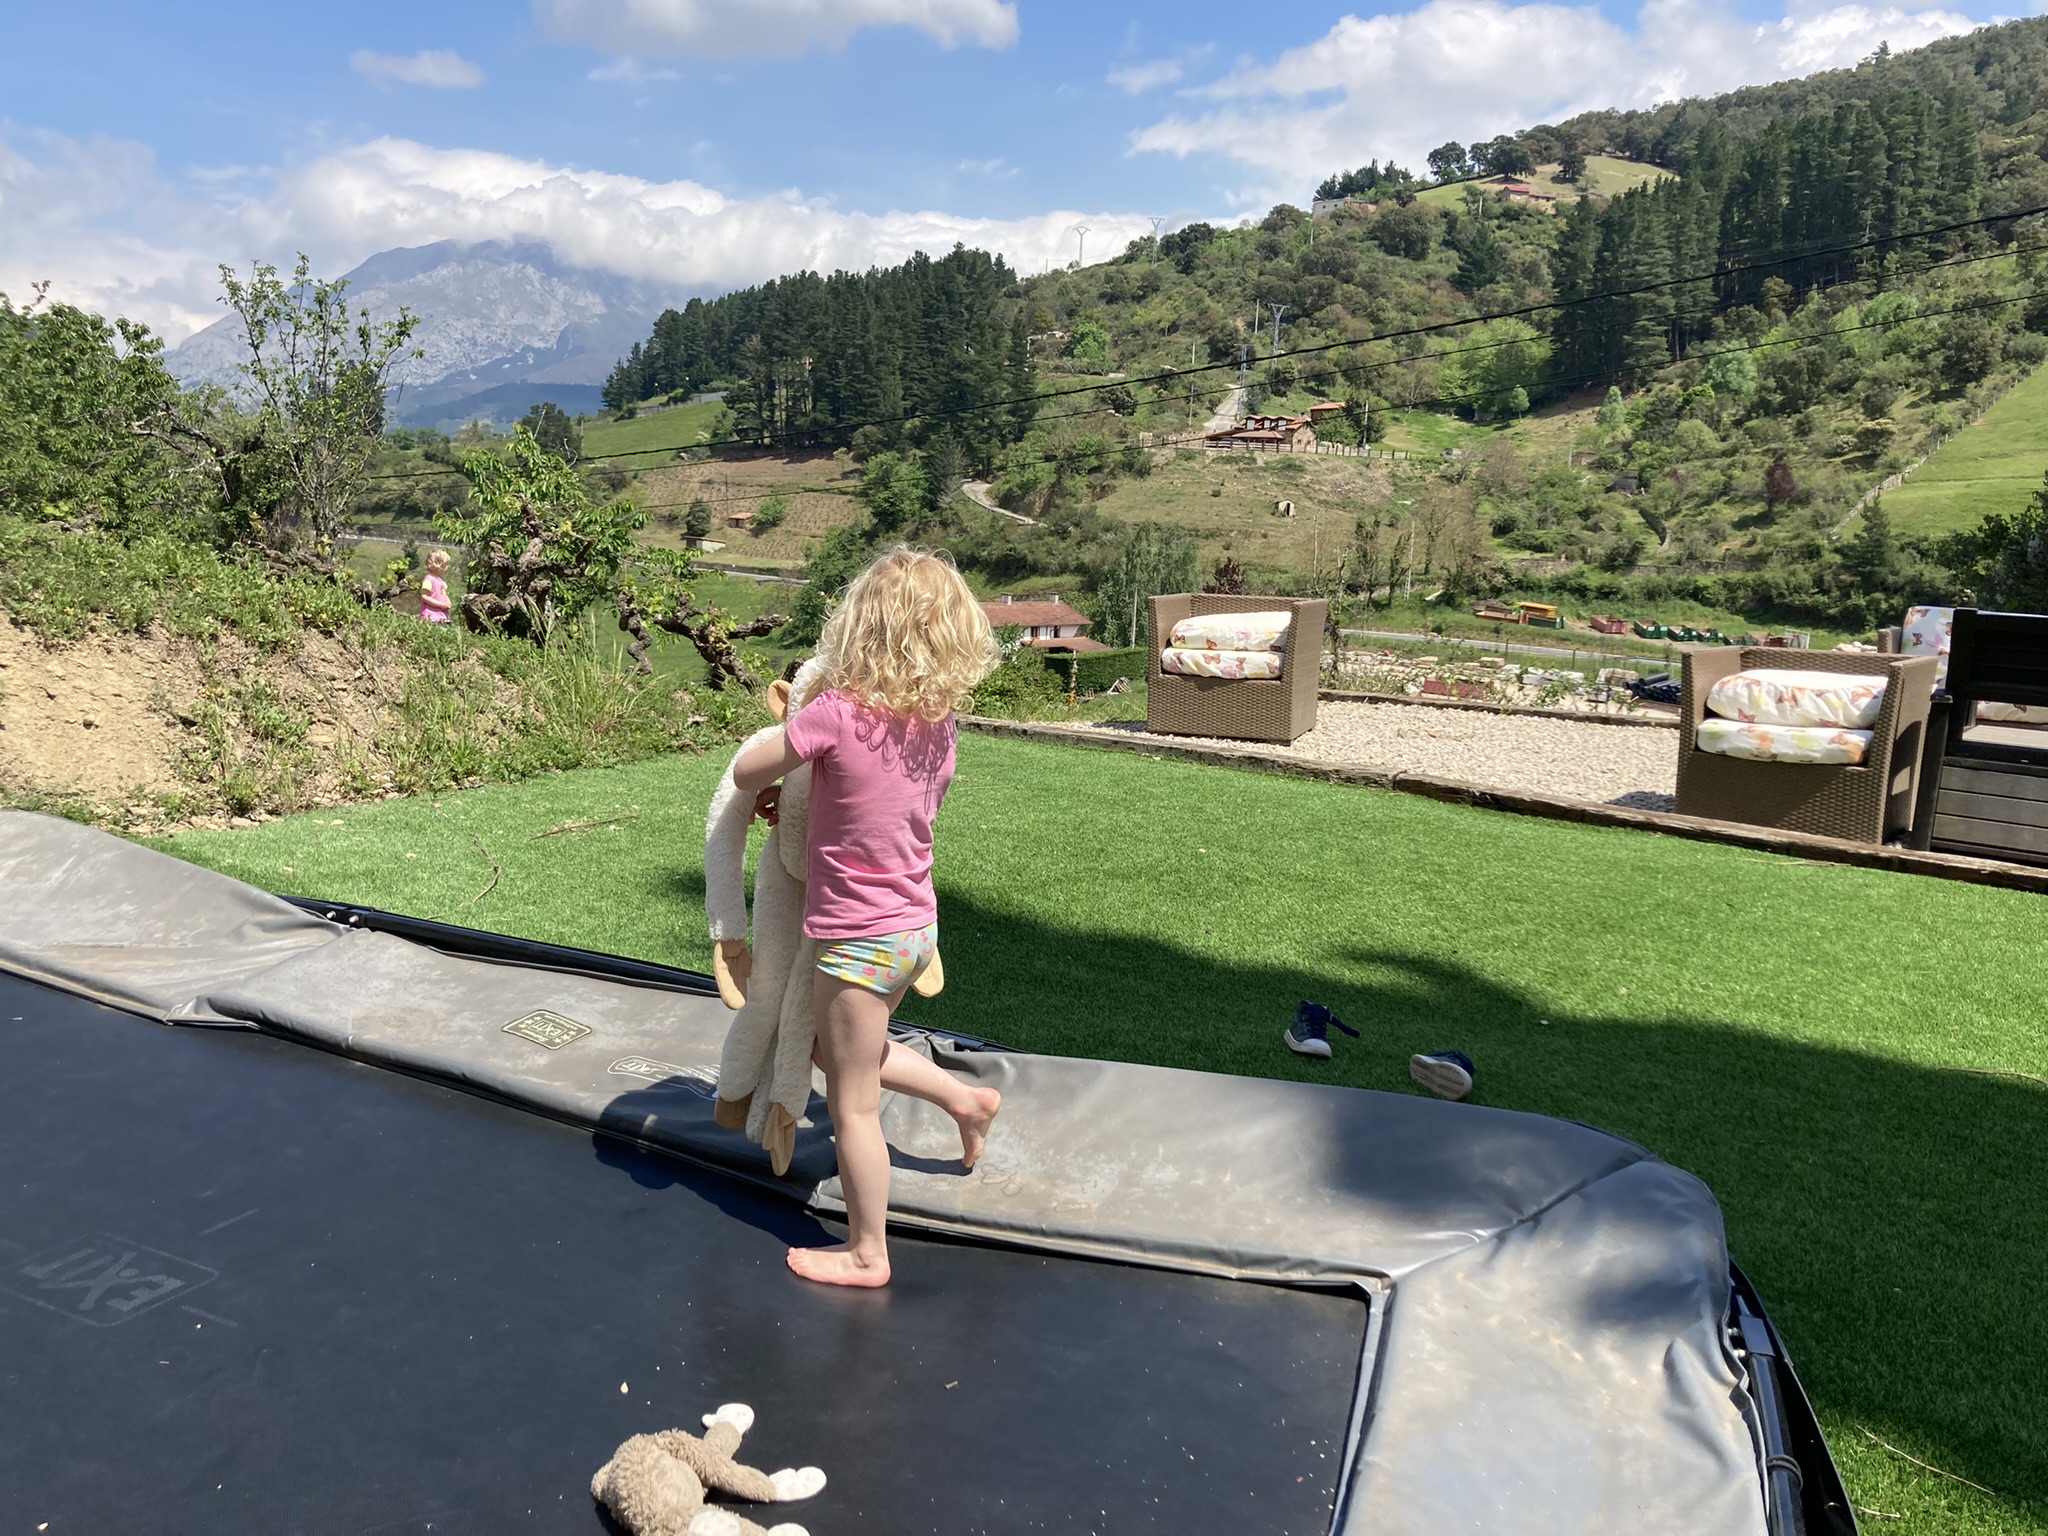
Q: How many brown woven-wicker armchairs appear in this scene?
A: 2